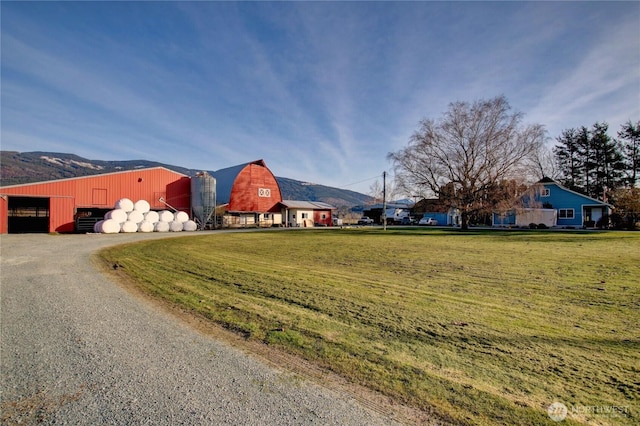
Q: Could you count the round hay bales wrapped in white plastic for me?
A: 13